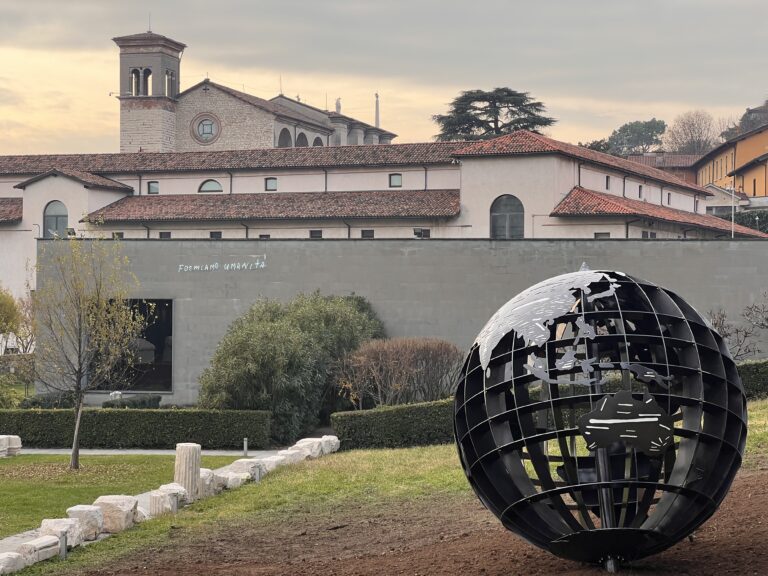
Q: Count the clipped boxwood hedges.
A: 2